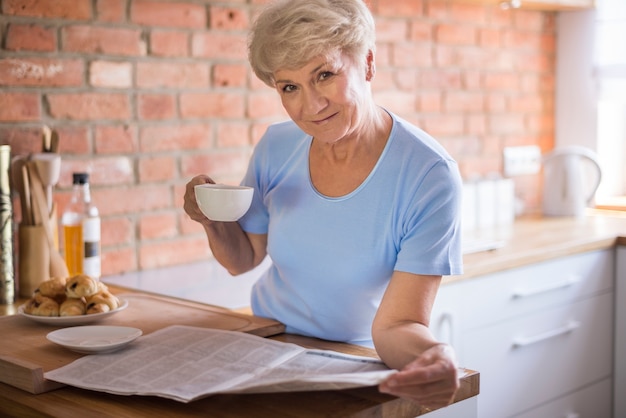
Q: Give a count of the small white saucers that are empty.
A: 1